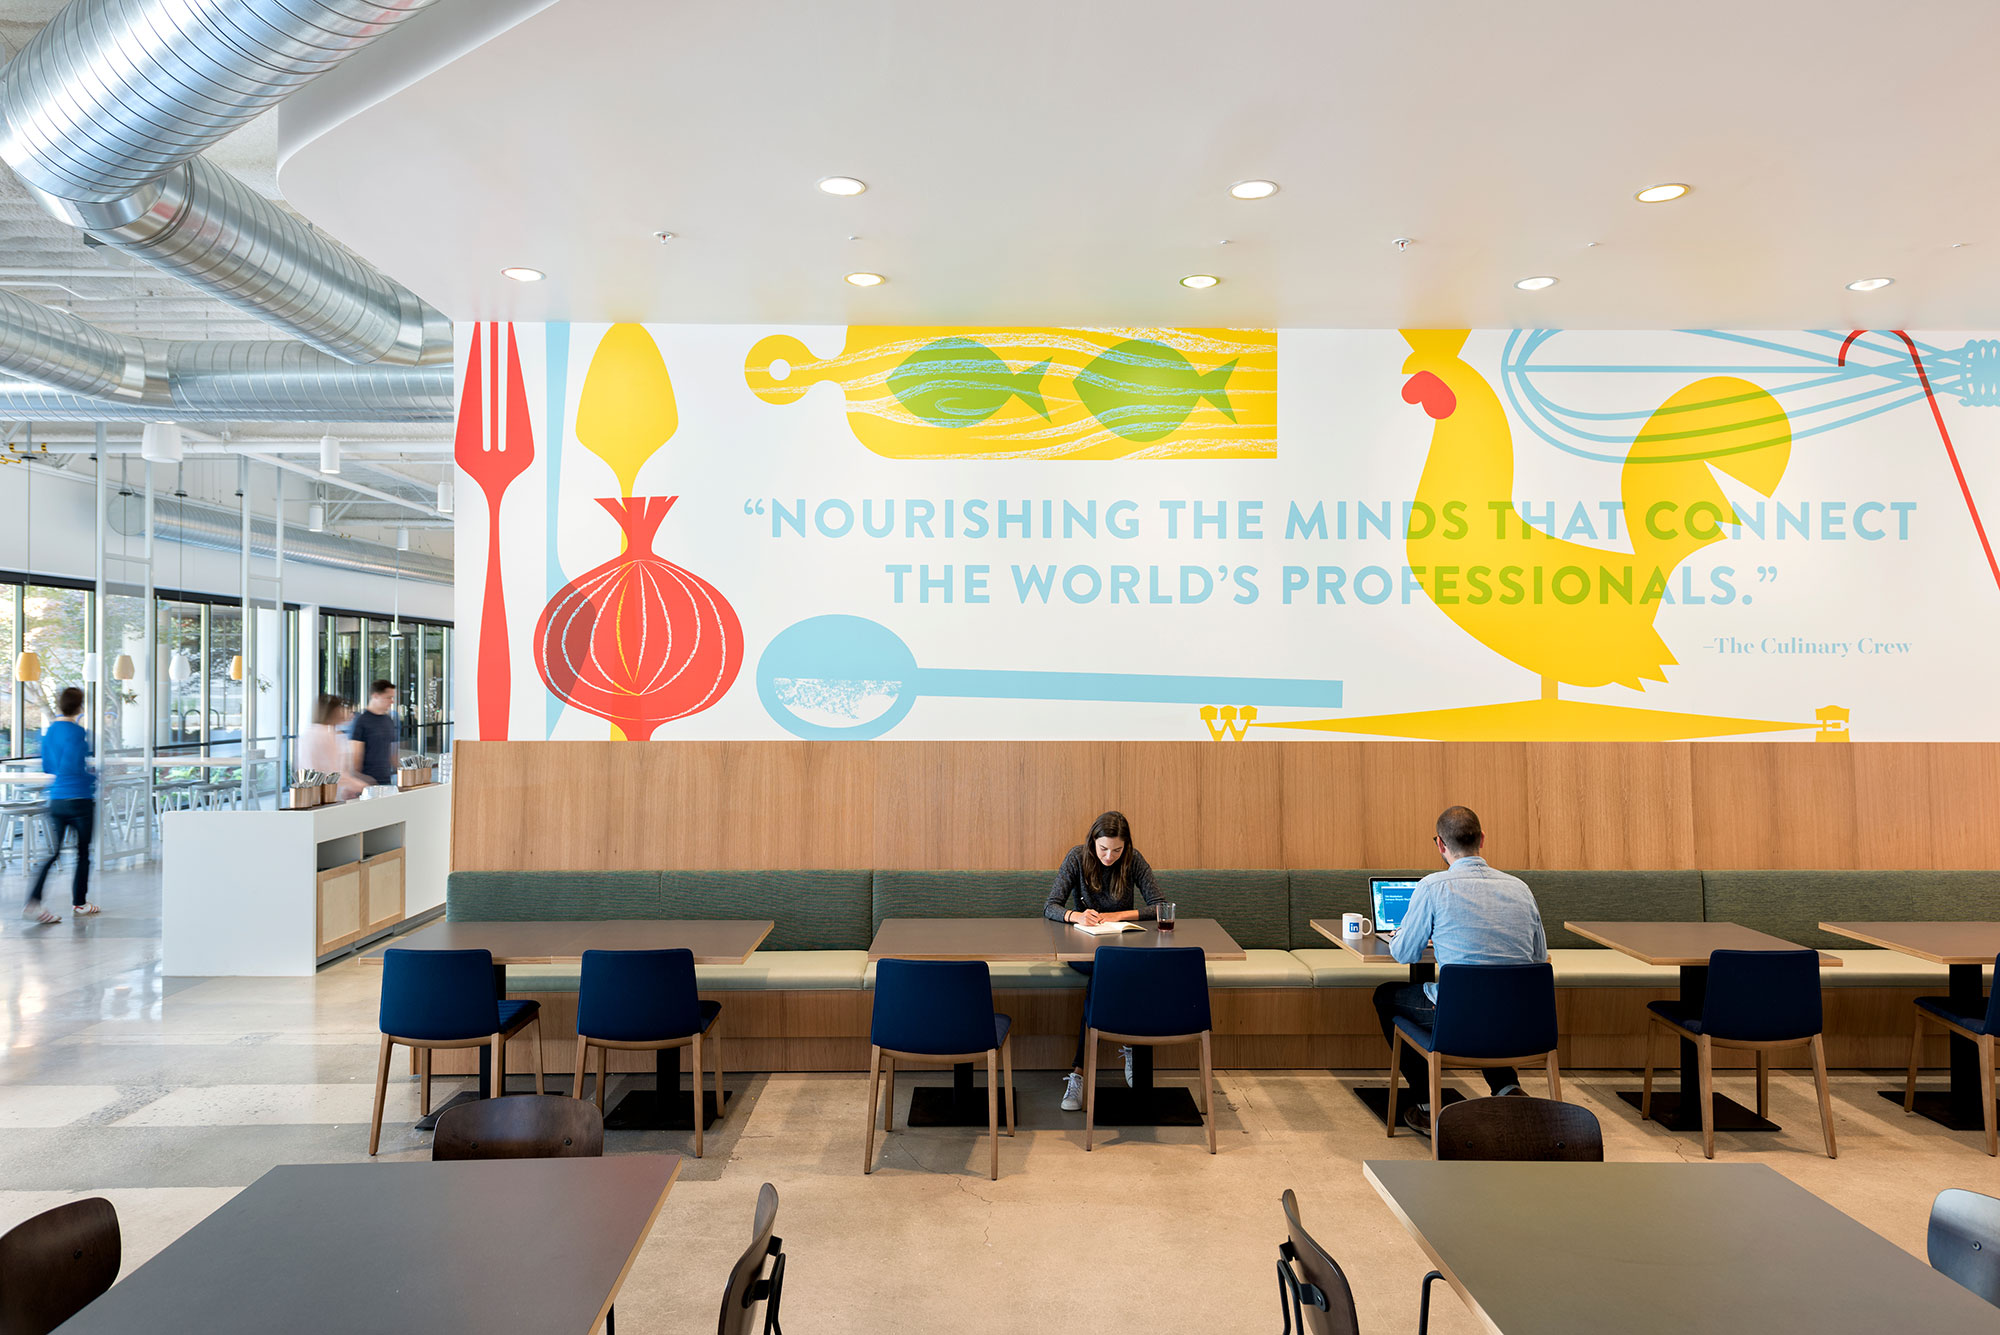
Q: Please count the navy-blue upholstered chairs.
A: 7